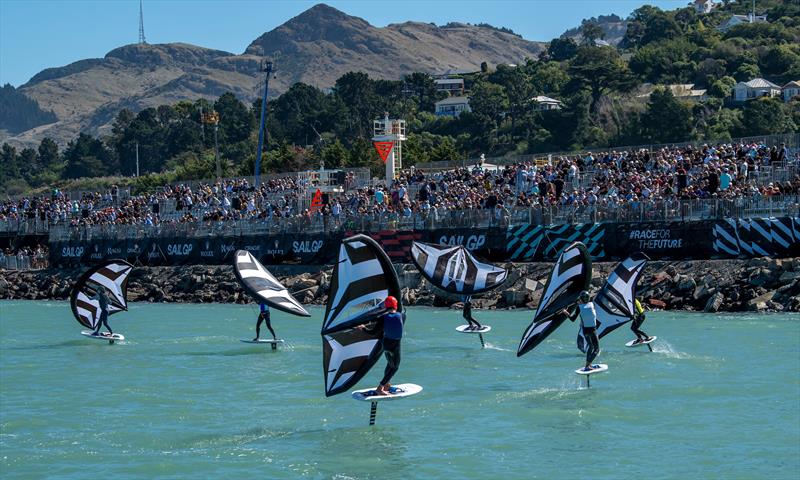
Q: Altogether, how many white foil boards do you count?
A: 6